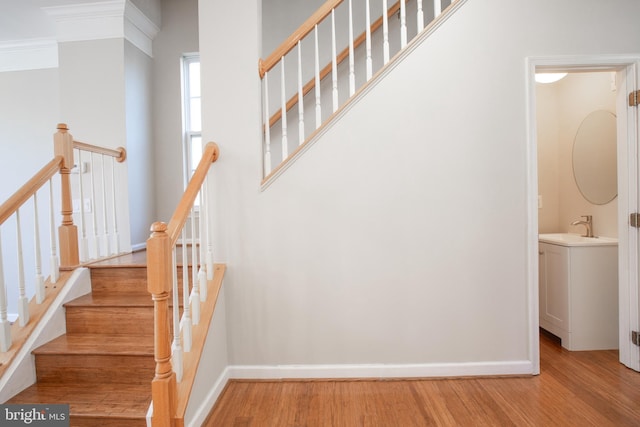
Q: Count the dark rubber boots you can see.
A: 0